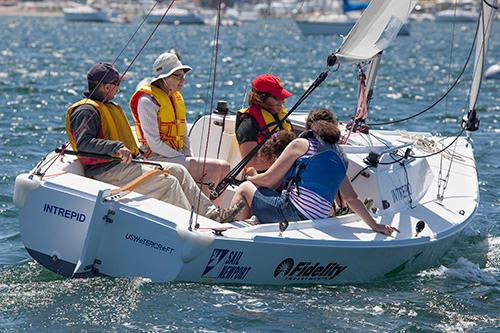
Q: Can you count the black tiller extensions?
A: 1